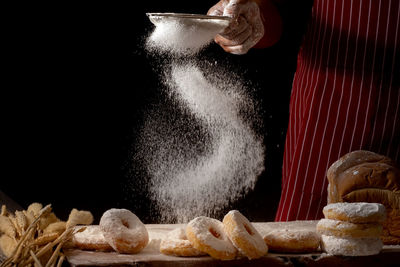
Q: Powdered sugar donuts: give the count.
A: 9